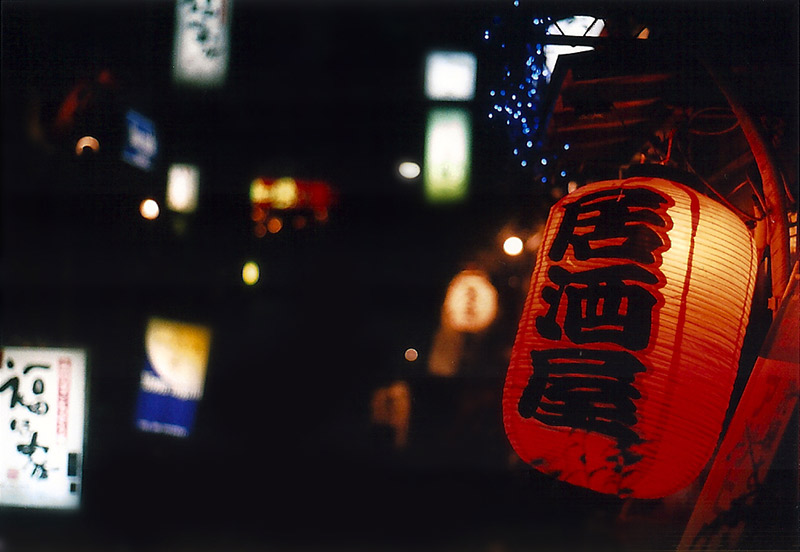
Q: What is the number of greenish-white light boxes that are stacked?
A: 2